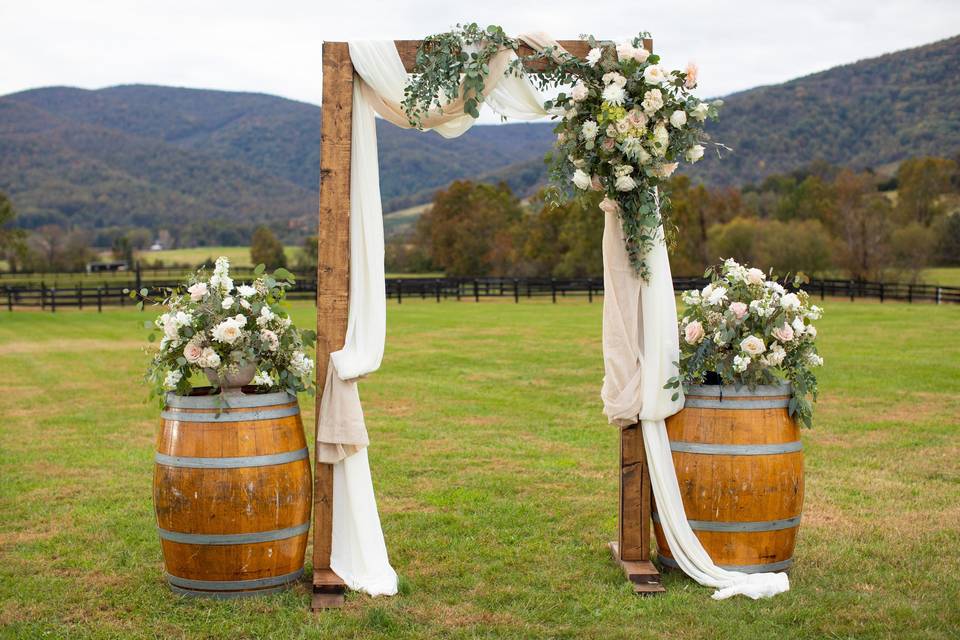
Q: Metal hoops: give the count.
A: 11